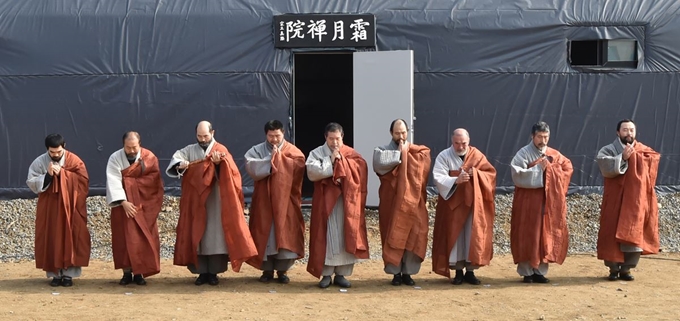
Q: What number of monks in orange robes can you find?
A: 9